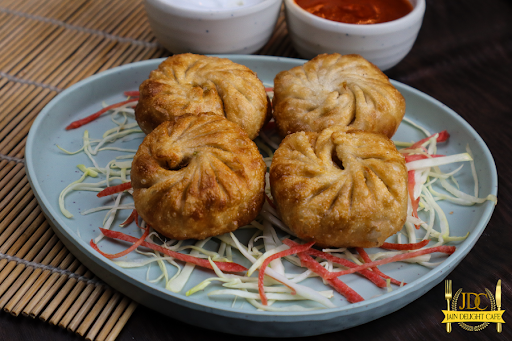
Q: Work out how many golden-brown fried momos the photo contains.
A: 4